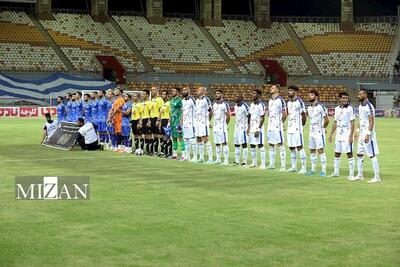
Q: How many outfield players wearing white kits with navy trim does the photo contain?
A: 10